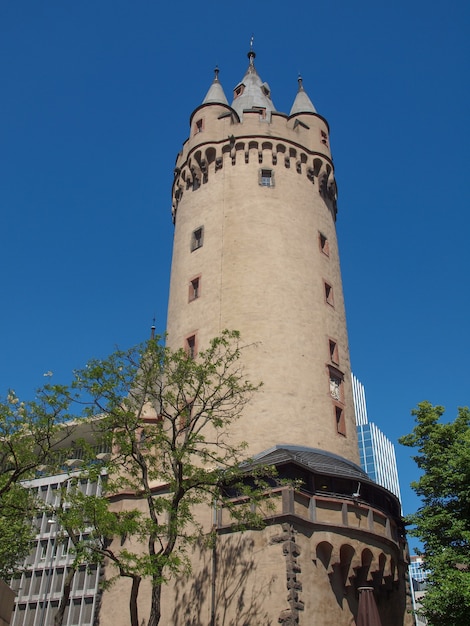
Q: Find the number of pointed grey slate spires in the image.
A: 3